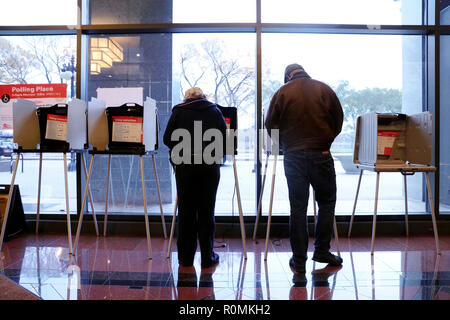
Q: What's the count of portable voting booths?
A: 5